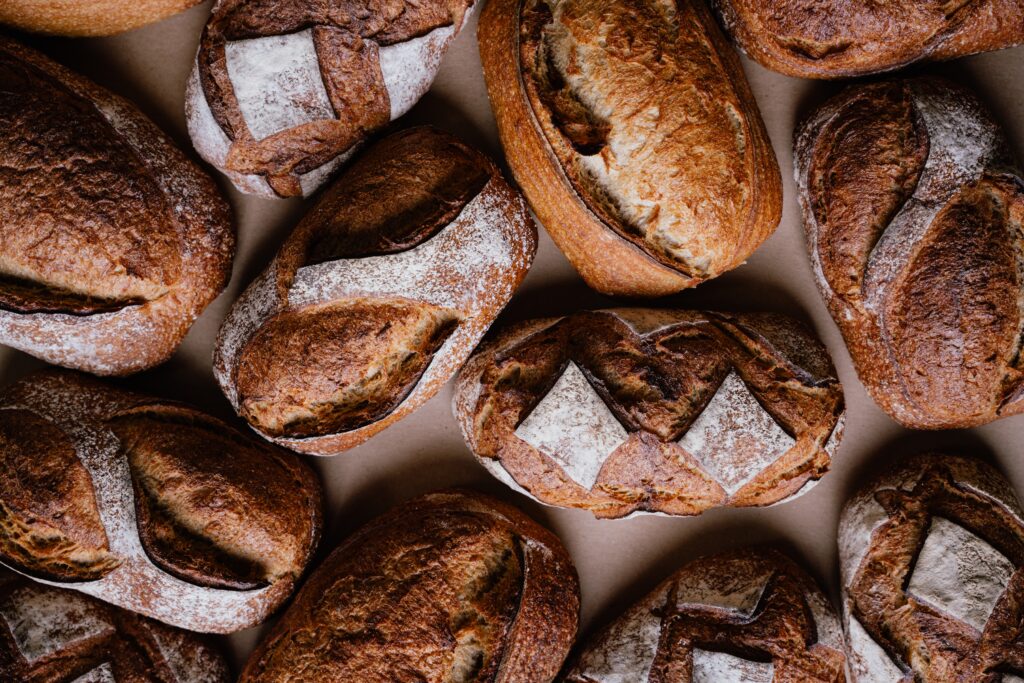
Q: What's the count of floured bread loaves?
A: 9